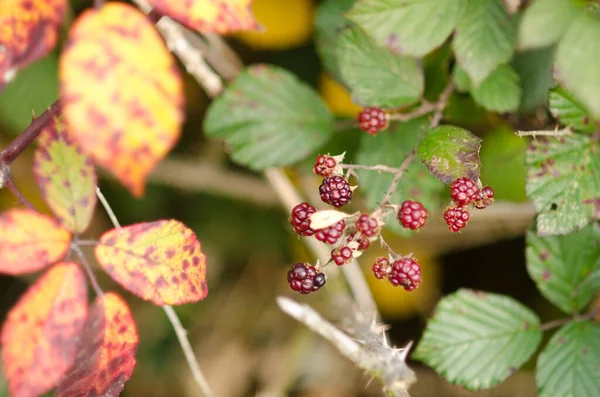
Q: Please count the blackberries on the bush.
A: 15